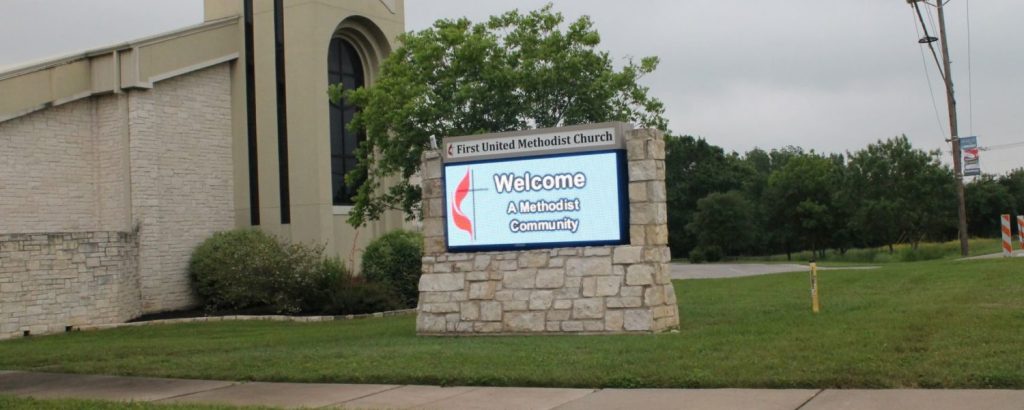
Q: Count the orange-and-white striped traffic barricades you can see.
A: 2